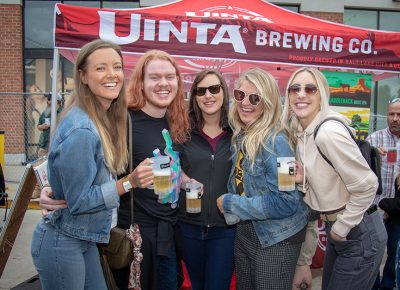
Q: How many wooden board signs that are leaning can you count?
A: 1